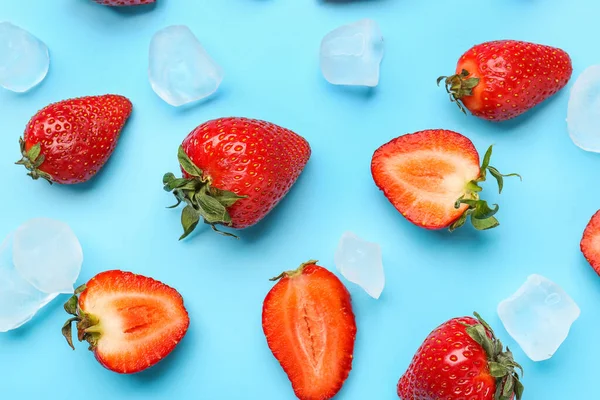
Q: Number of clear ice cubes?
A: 8